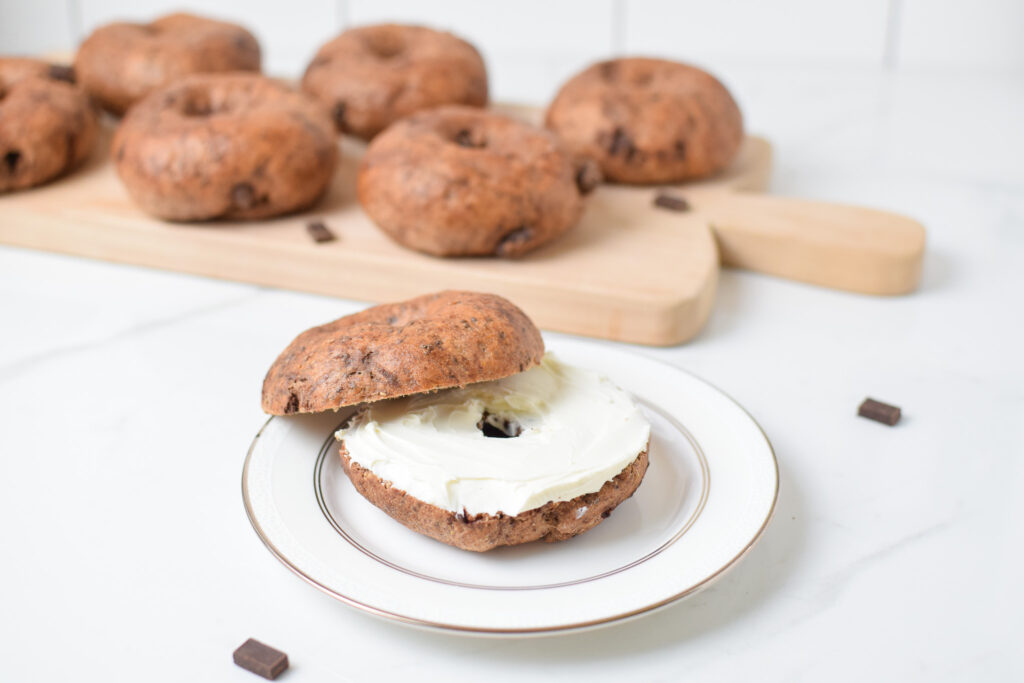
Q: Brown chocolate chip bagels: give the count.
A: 7